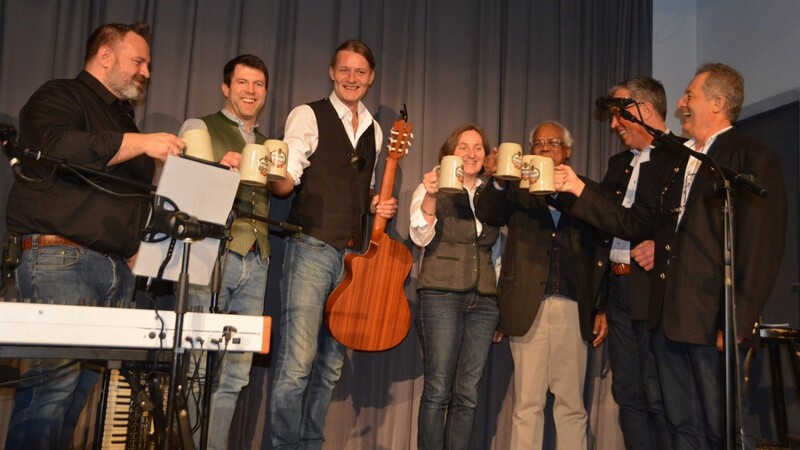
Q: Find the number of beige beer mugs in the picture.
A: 7